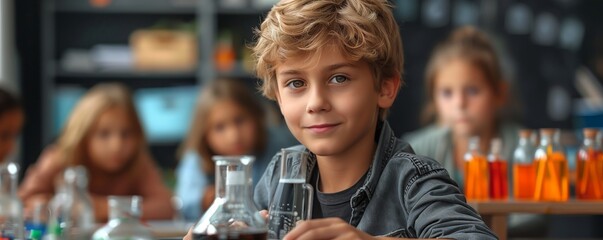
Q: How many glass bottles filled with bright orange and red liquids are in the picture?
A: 5